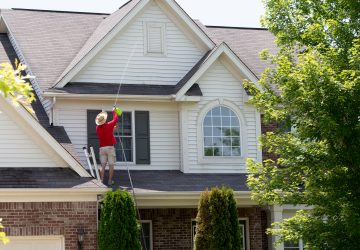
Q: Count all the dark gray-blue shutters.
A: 2